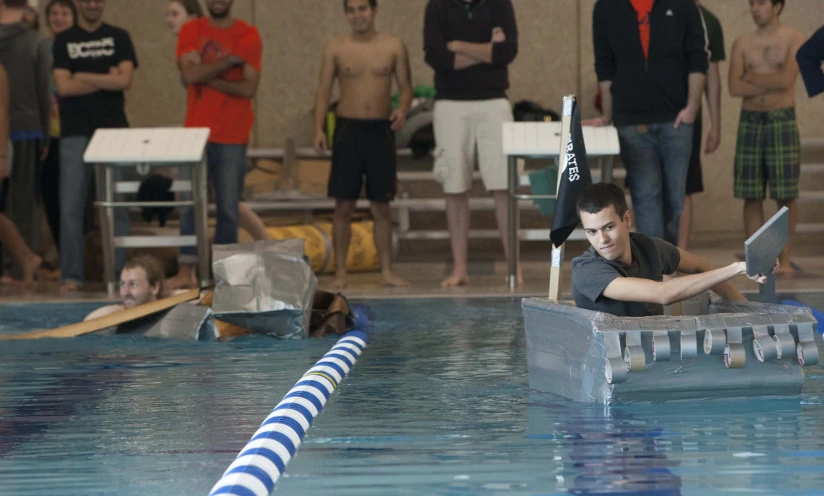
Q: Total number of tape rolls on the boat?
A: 9